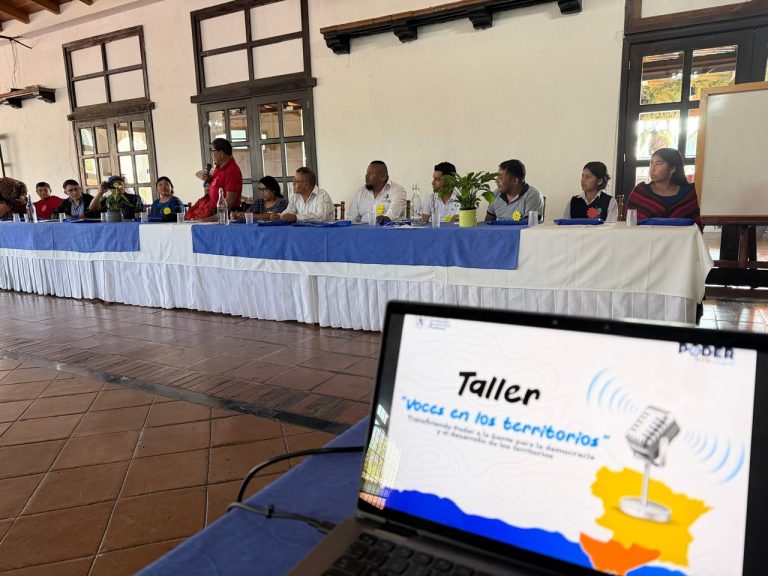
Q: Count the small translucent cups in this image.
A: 11